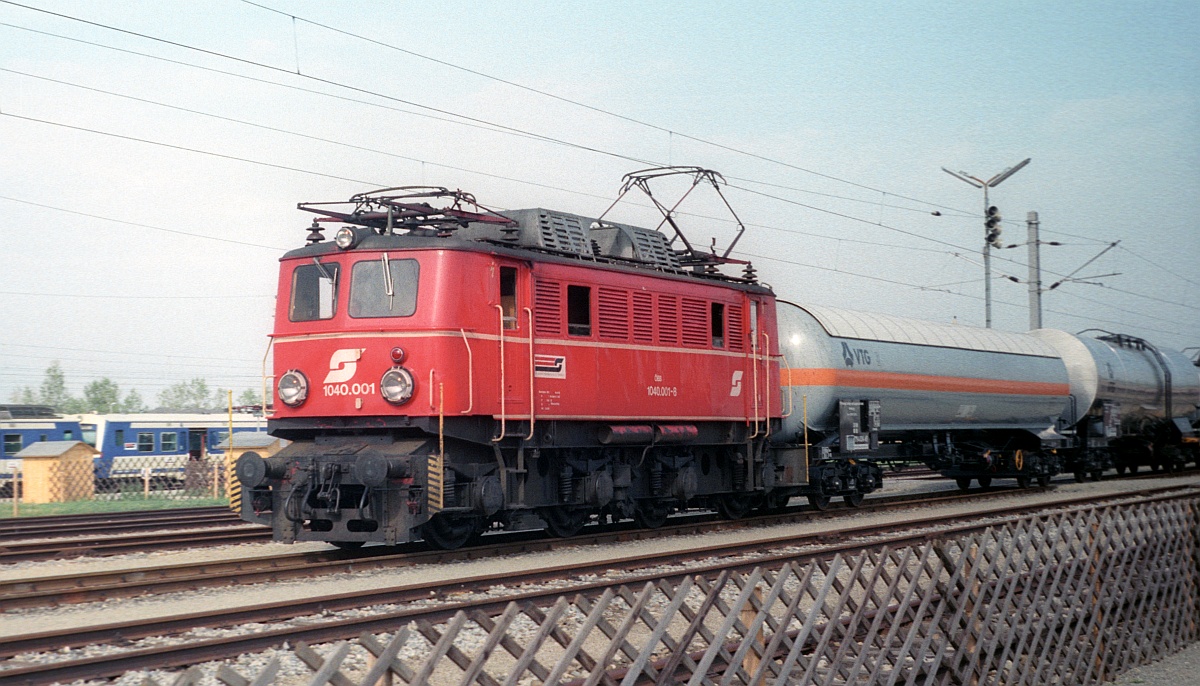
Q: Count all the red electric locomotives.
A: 1